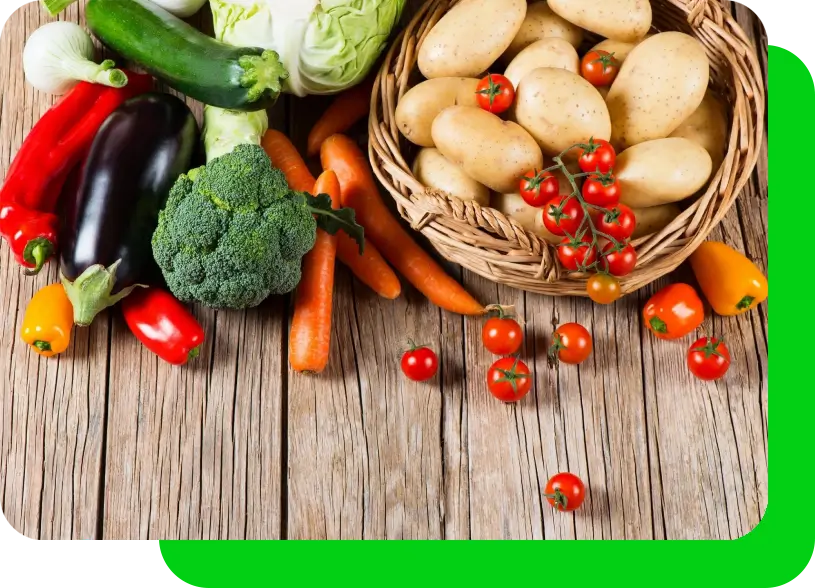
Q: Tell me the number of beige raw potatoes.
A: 14